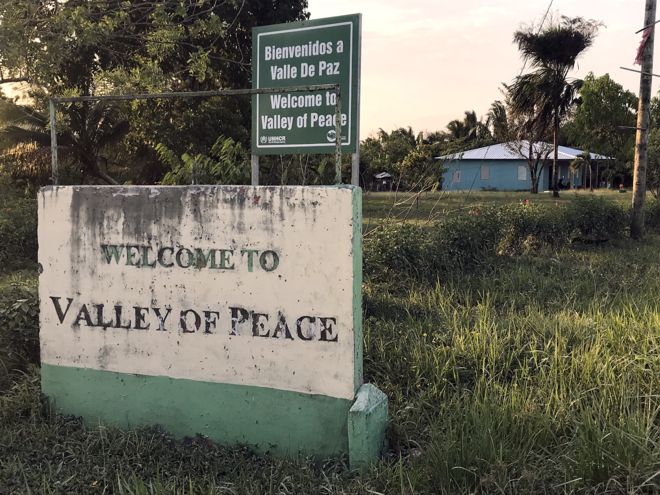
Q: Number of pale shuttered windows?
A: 3